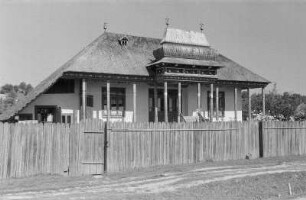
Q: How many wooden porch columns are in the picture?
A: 12